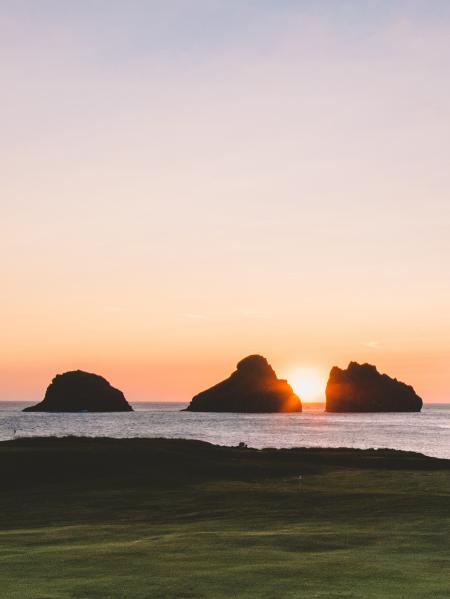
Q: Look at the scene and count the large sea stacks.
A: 3